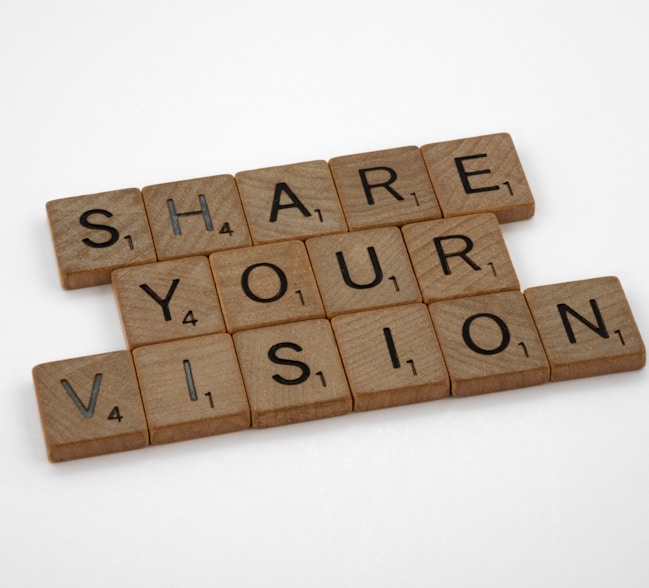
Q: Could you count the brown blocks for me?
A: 15